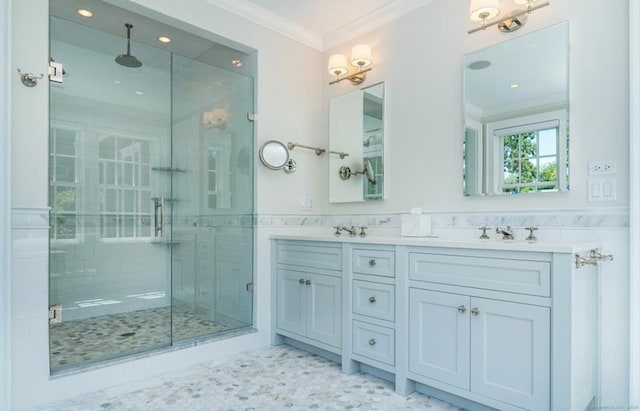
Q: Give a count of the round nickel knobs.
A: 7